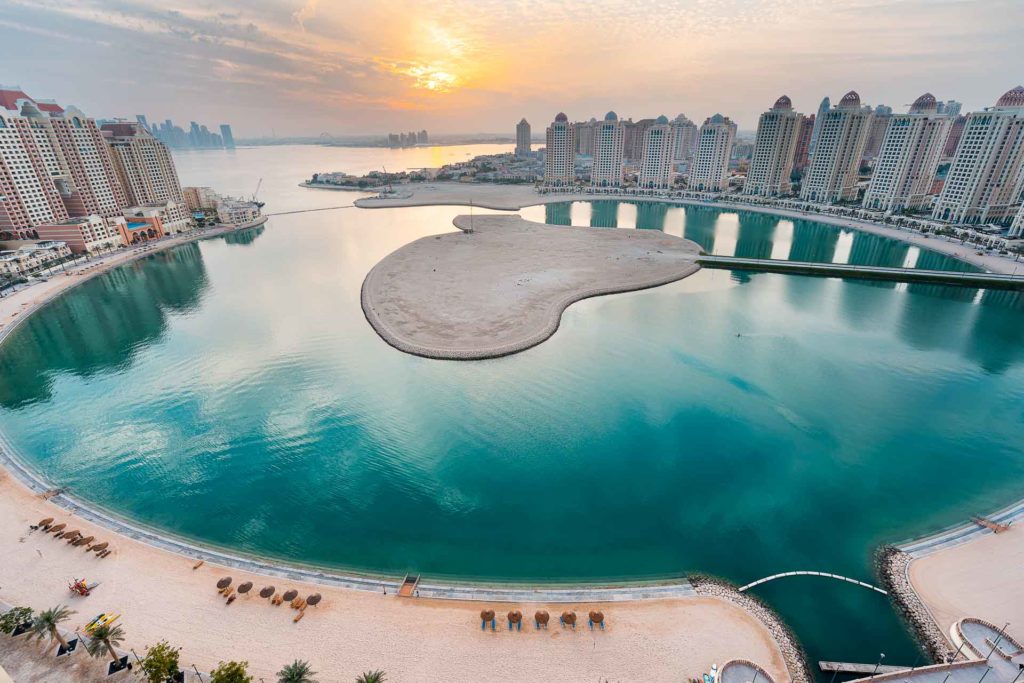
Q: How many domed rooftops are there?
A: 8